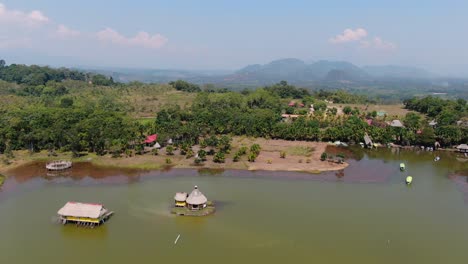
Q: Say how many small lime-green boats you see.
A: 2